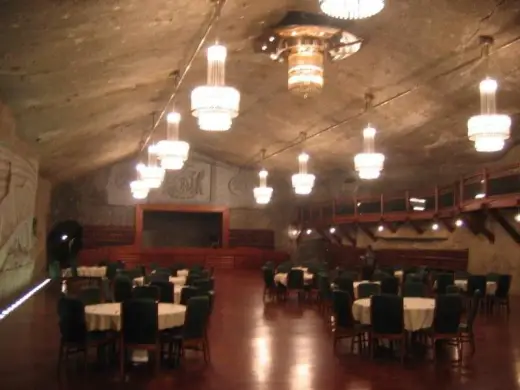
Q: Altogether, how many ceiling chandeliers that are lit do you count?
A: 10